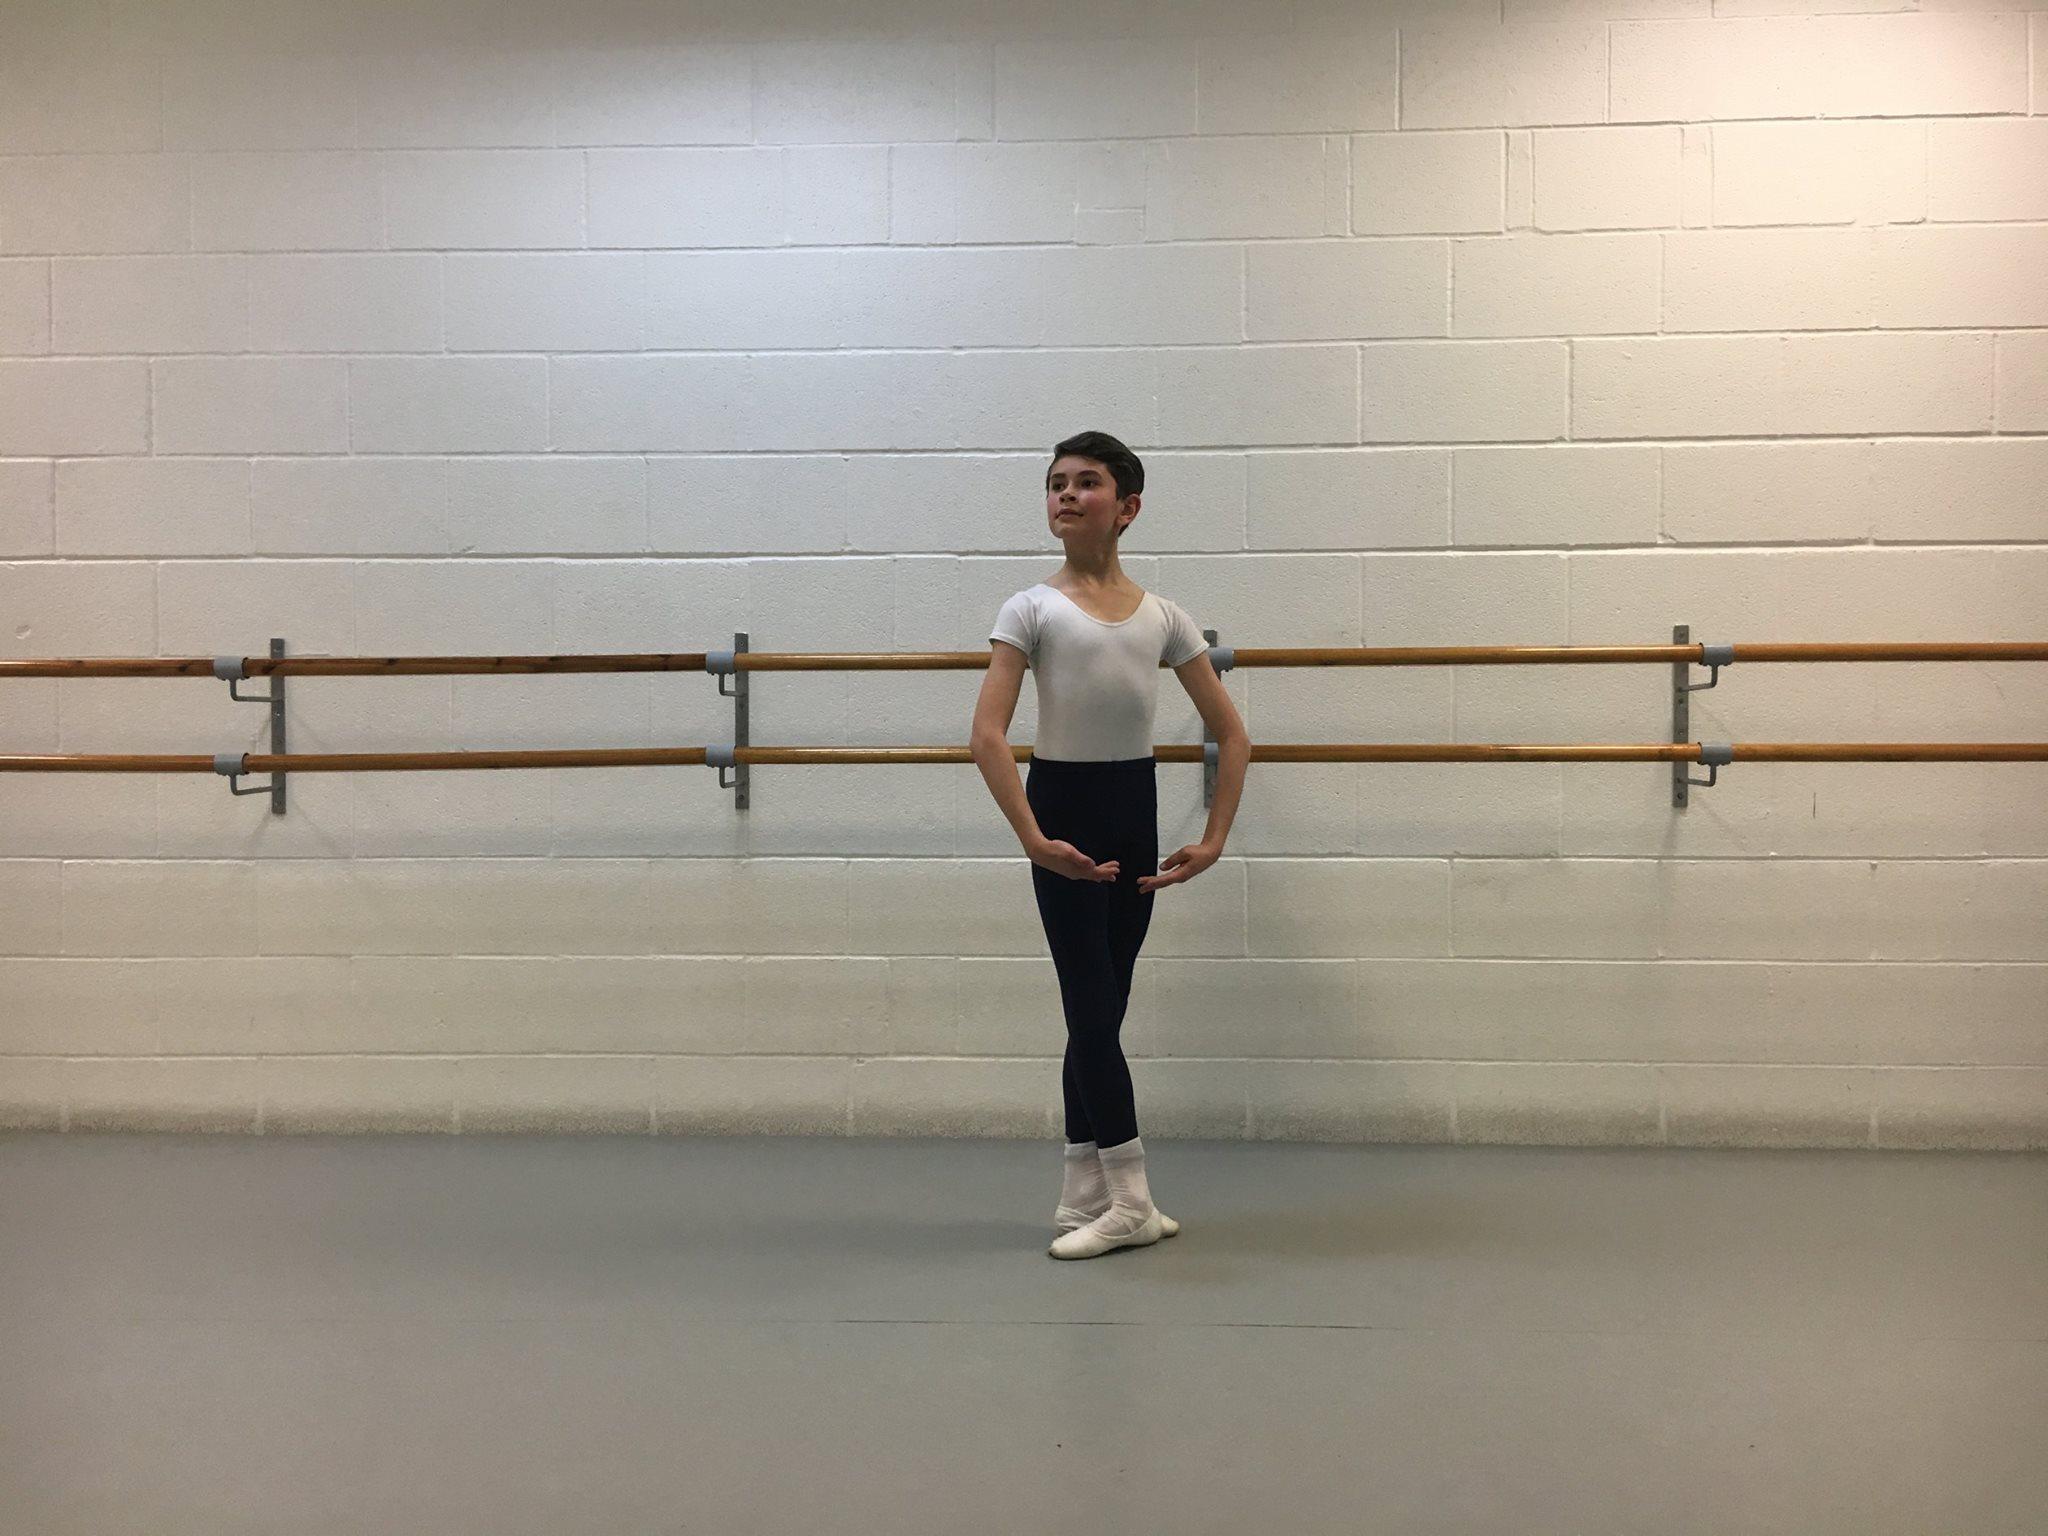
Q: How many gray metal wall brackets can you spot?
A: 4